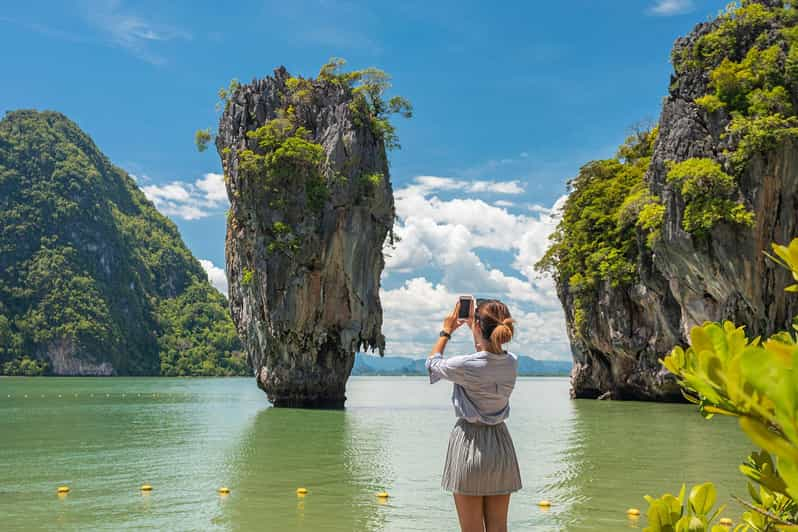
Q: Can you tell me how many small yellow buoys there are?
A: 8